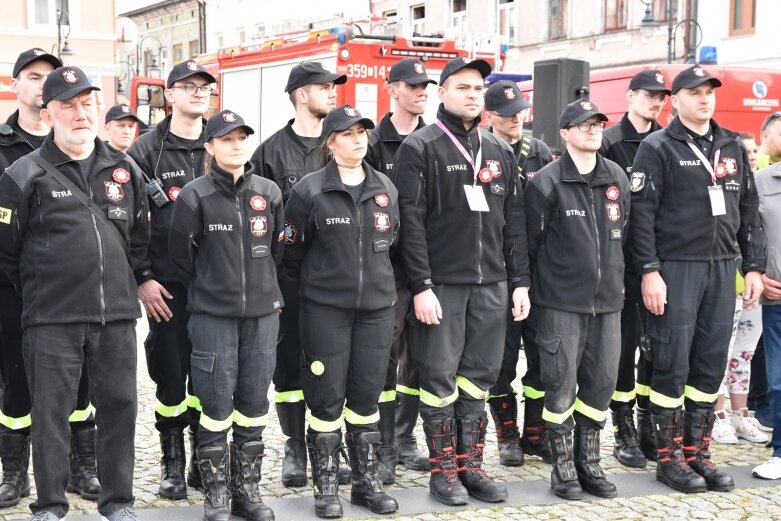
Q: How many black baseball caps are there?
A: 13